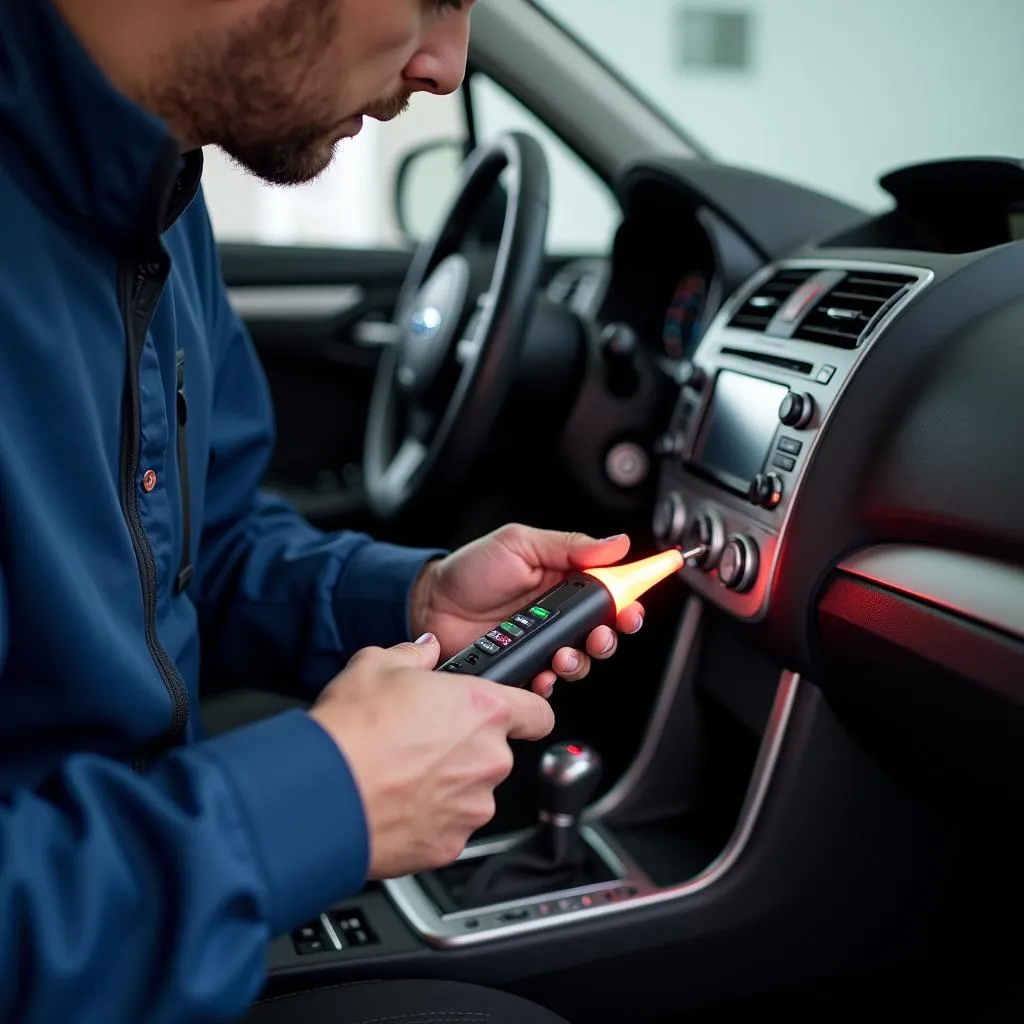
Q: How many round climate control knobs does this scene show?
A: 3